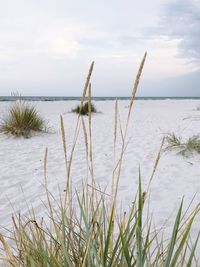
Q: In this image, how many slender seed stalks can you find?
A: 8